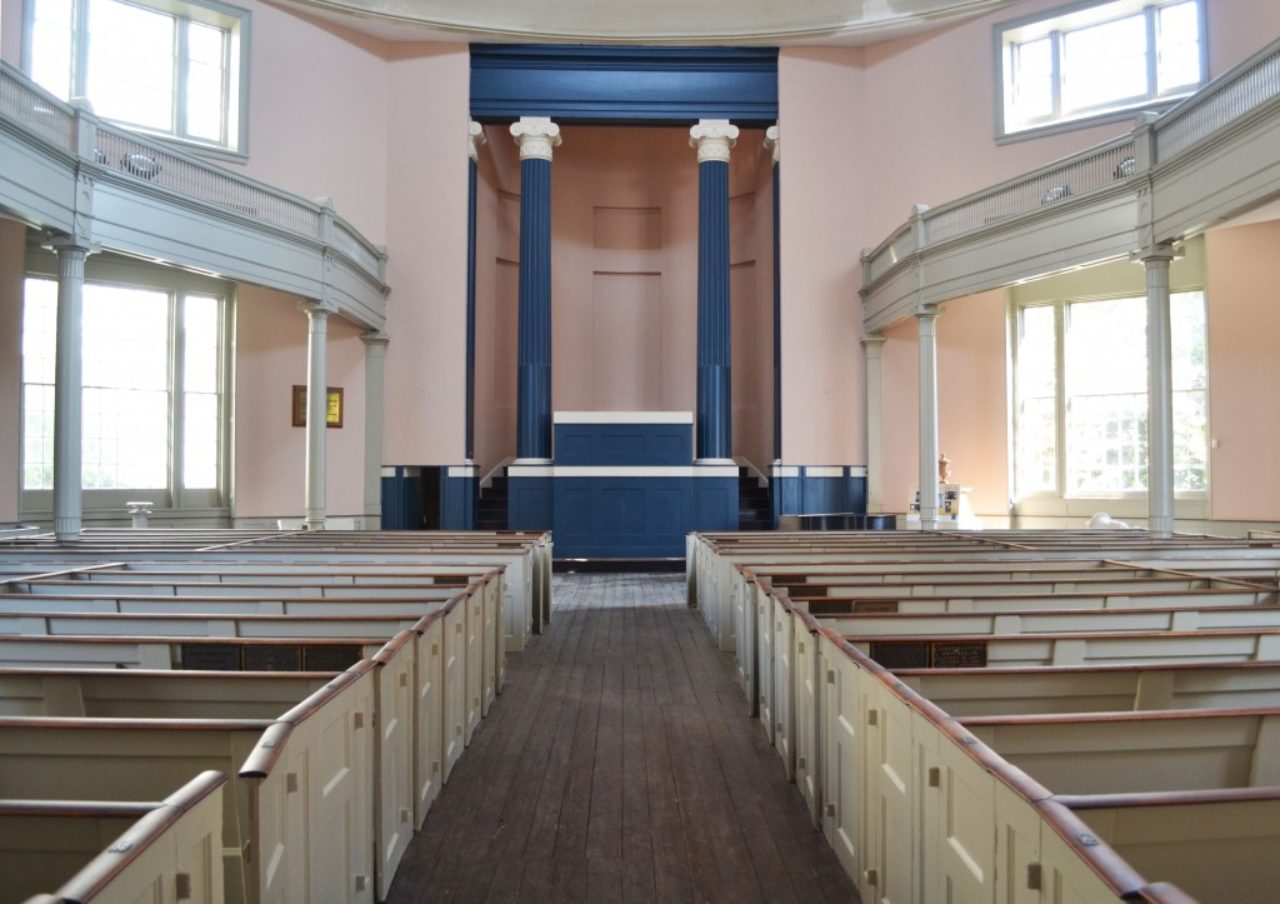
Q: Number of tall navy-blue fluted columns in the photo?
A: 2